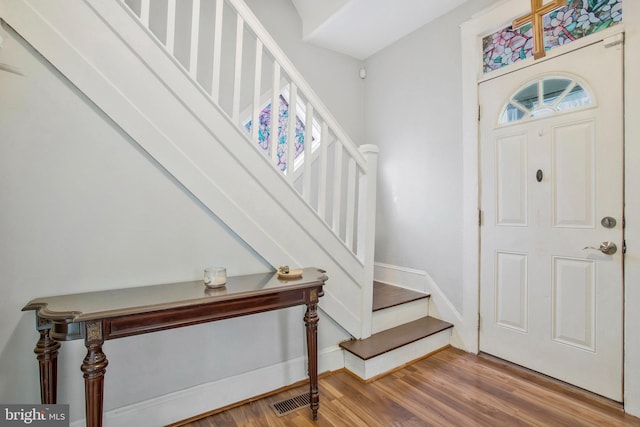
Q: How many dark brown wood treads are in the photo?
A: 2